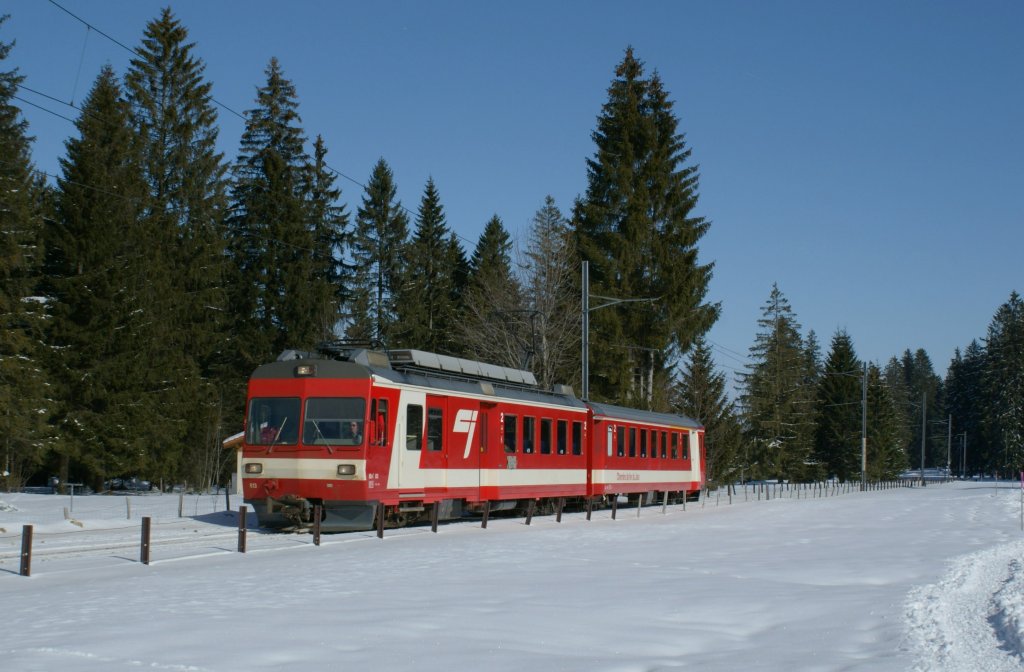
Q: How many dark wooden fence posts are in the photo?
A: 11